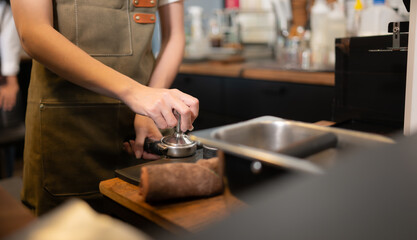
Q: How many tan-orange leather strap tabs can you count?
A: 2